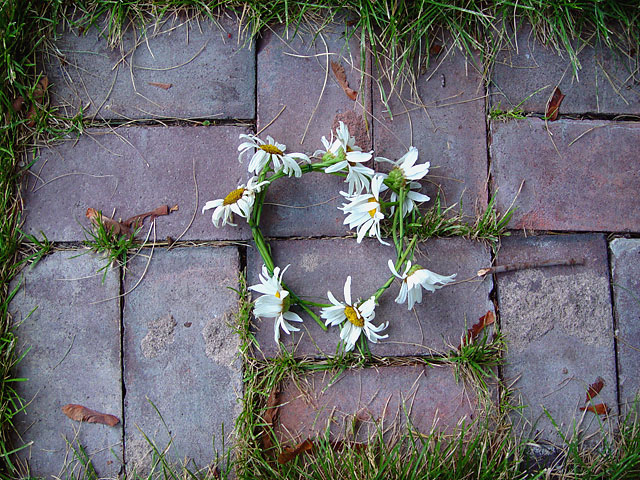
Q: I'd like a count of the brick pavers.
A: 12